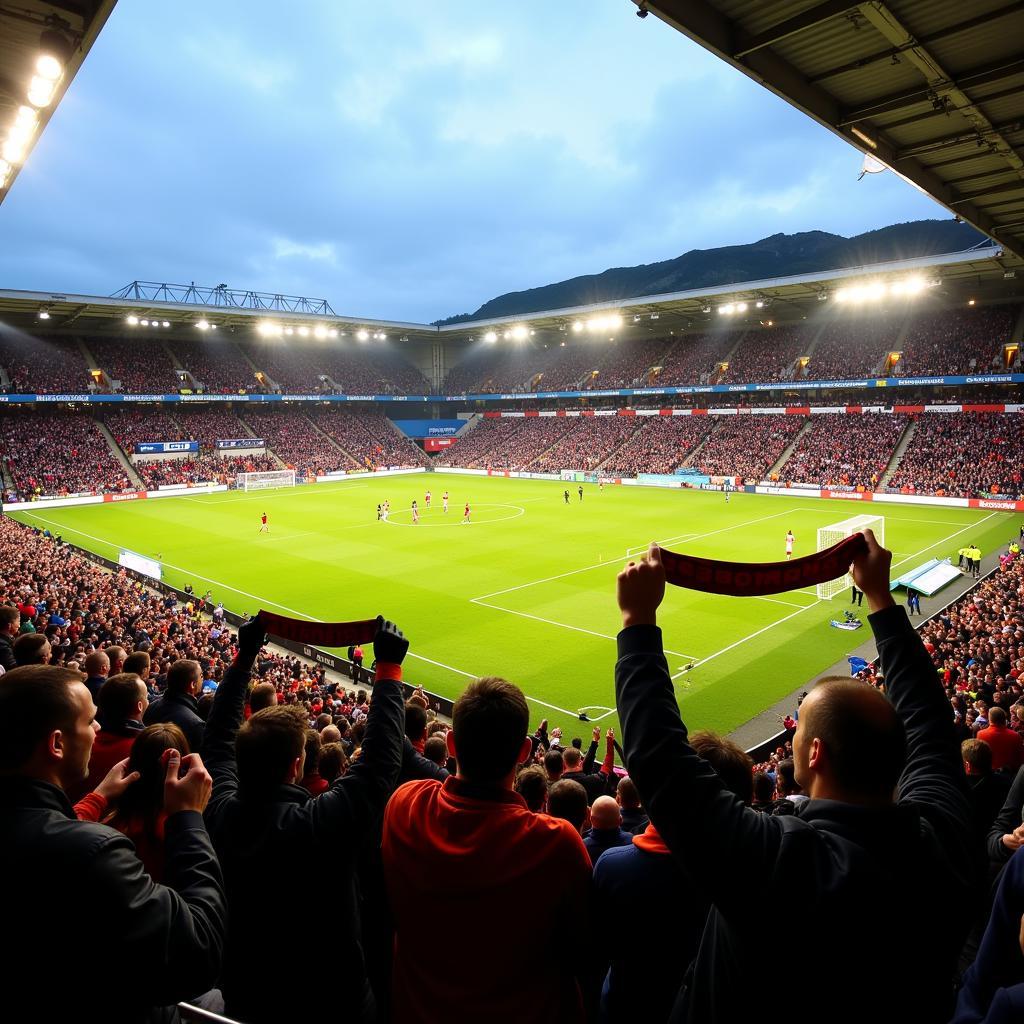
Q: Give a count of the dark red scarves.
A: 2